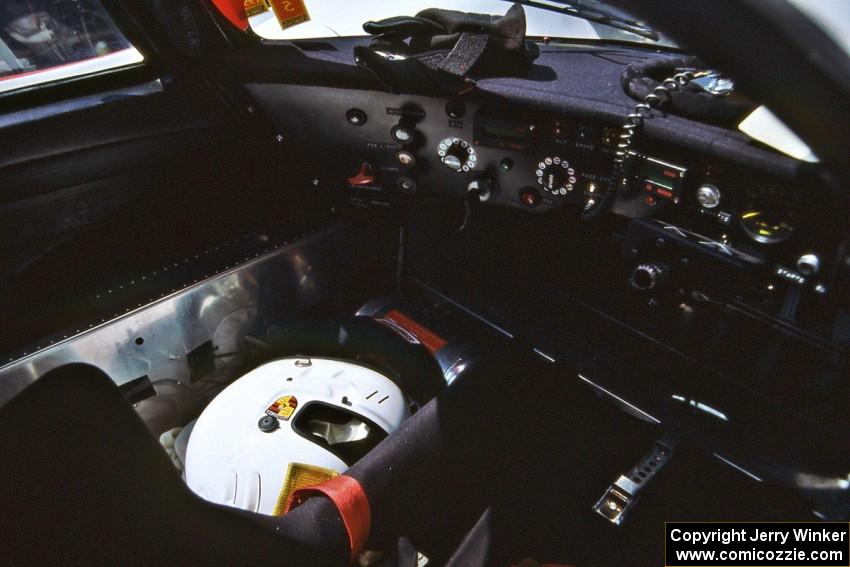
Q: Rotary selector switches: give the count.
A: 2